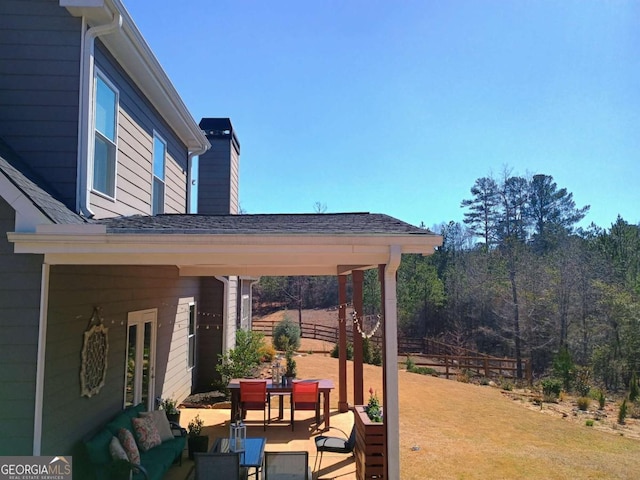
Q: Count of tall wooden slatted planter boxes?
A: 1